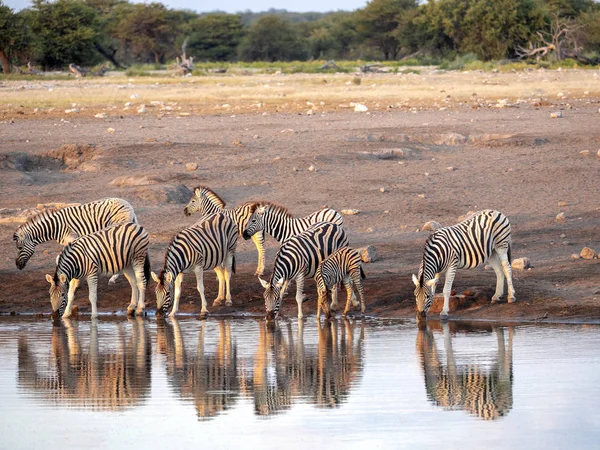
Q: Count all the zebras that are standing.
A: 8